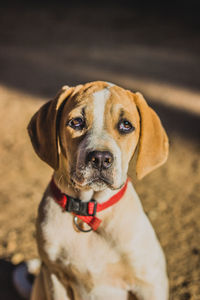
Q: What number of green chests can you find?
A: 0